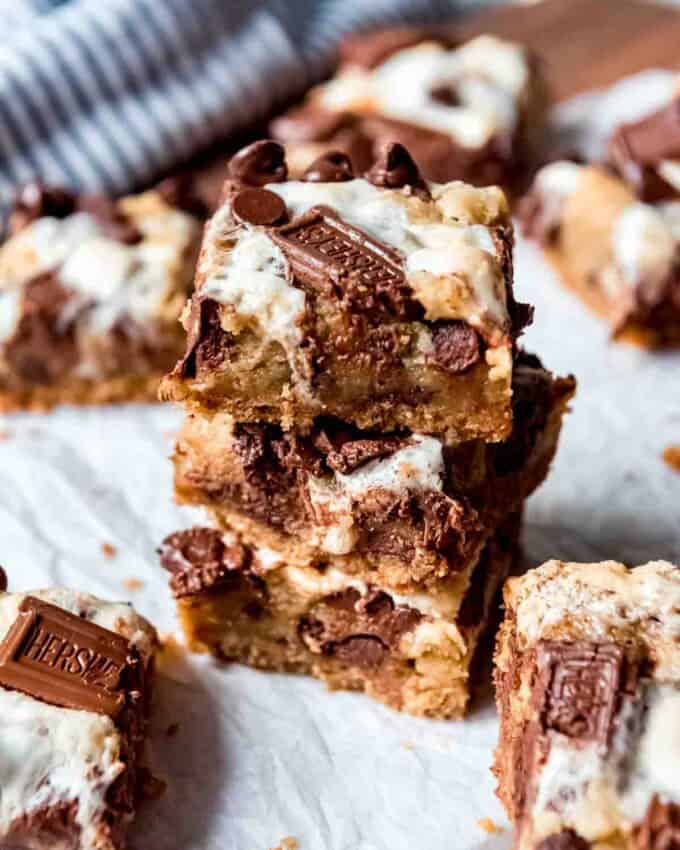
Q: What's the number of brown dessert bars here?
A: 8